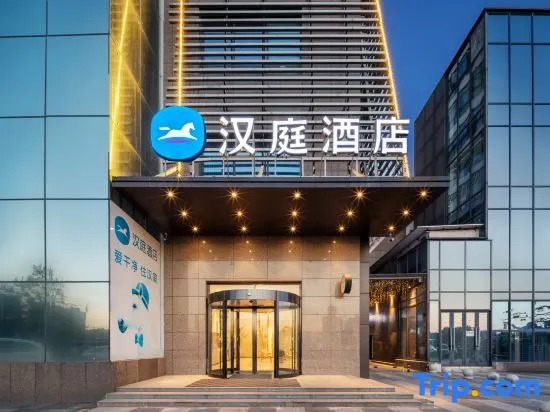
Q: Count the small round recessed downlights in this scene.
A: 15